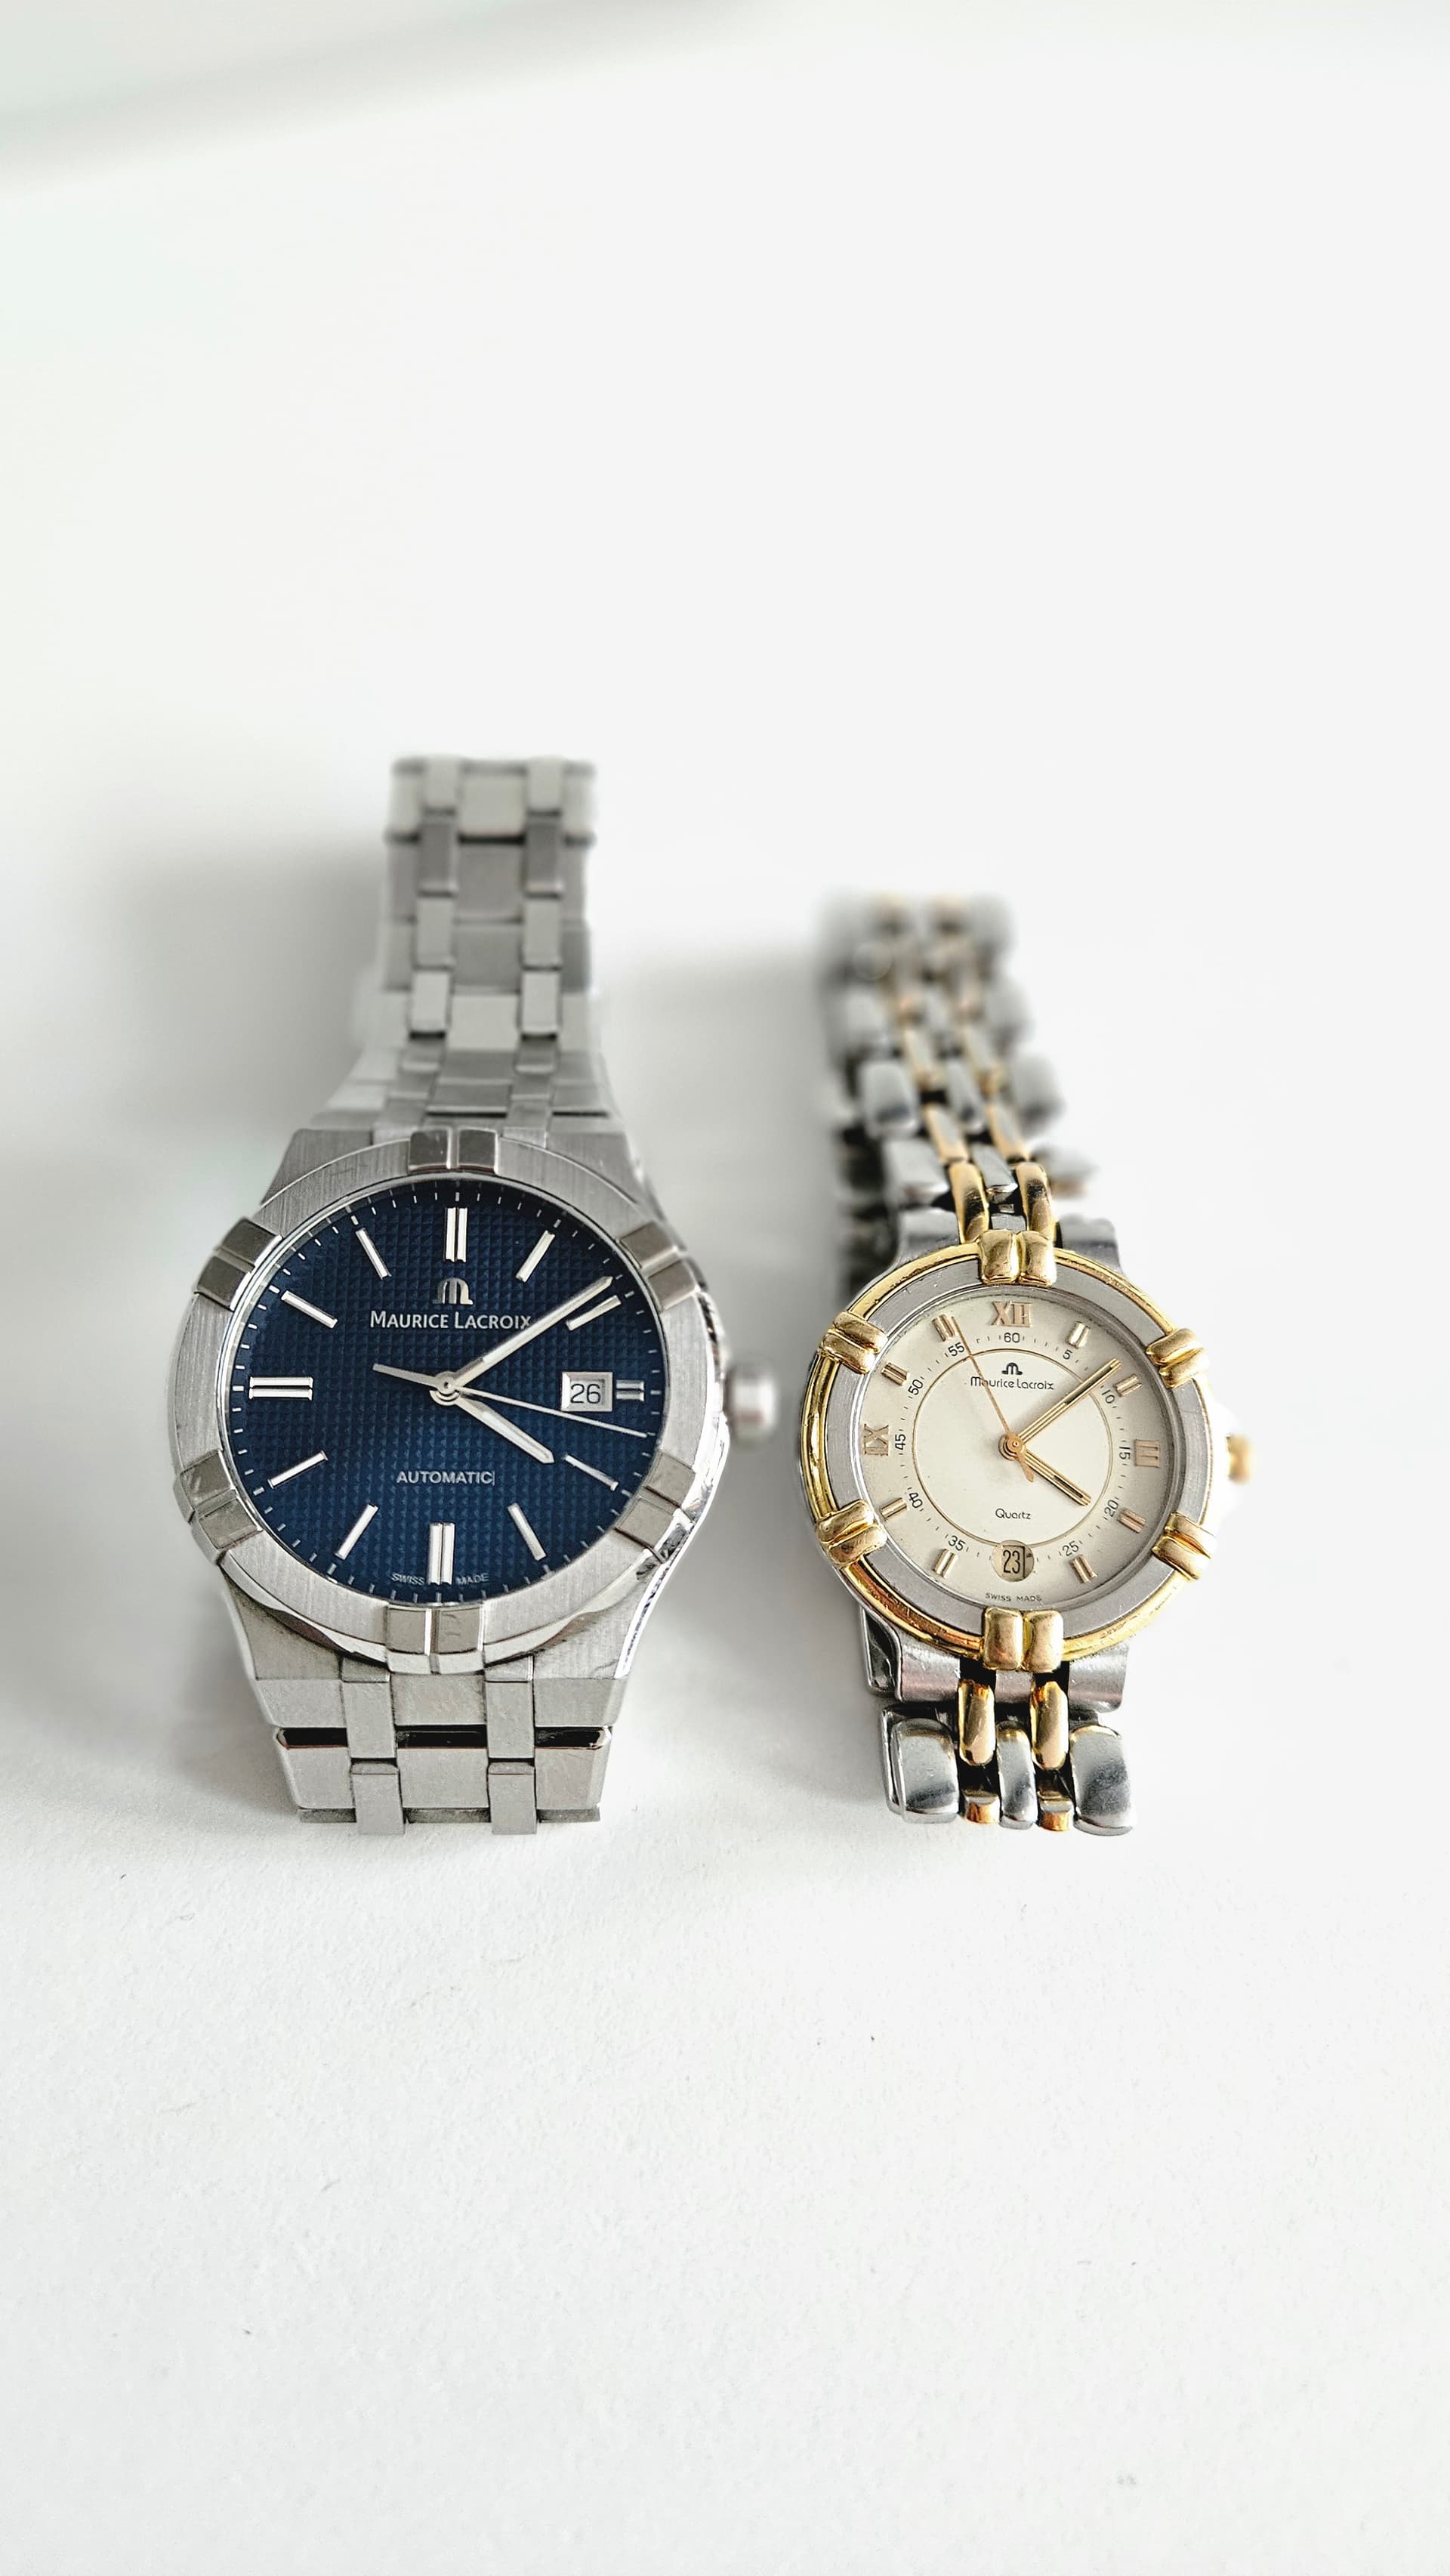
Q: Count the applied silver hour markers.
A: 12